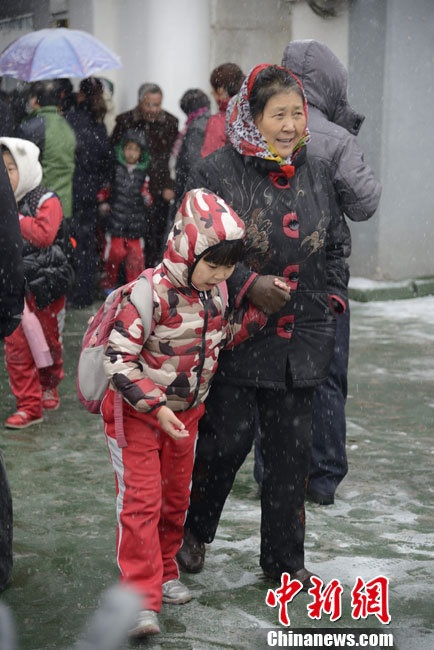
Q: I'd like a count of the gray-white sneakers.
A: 2